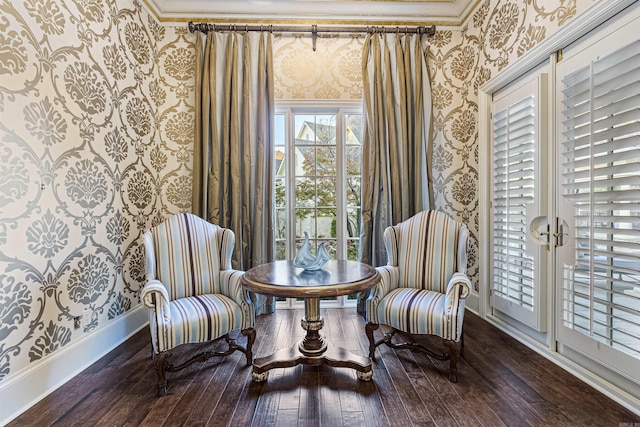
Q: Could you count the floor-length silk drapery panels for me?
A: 2